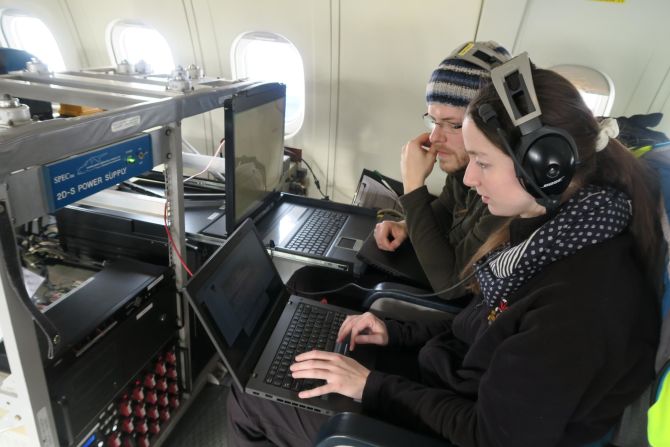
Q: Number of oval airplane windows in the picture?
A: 4